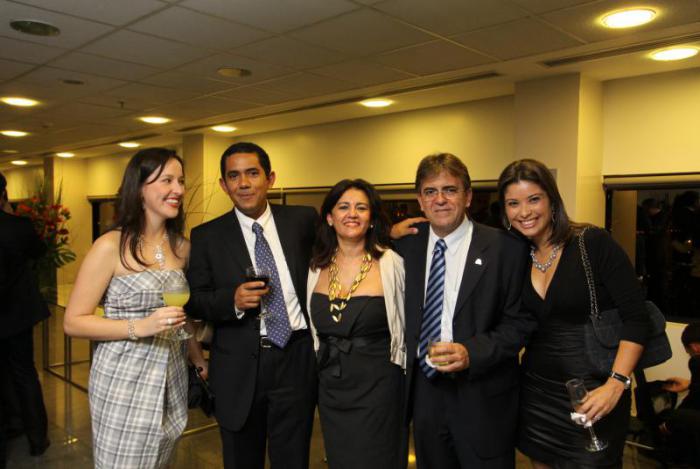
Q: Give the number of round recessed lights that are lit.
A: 10